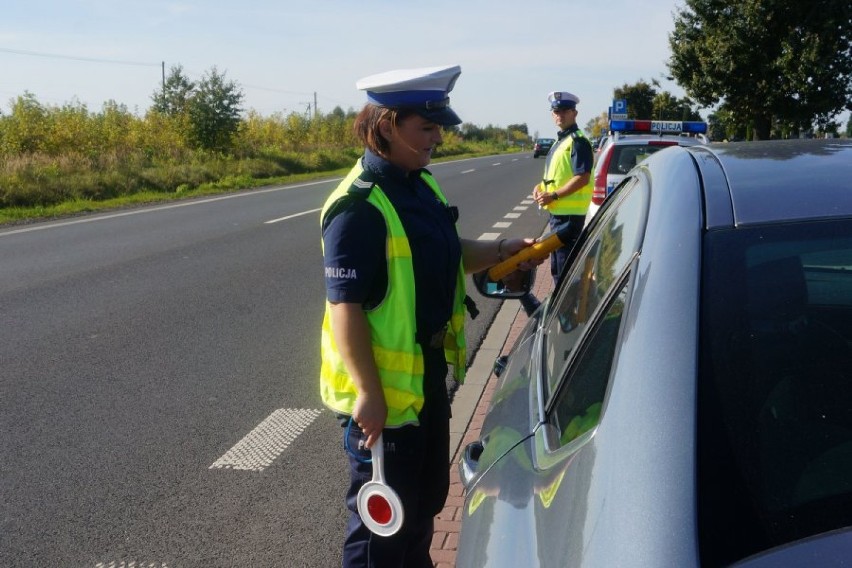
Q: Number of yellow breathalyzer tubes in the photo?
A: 1